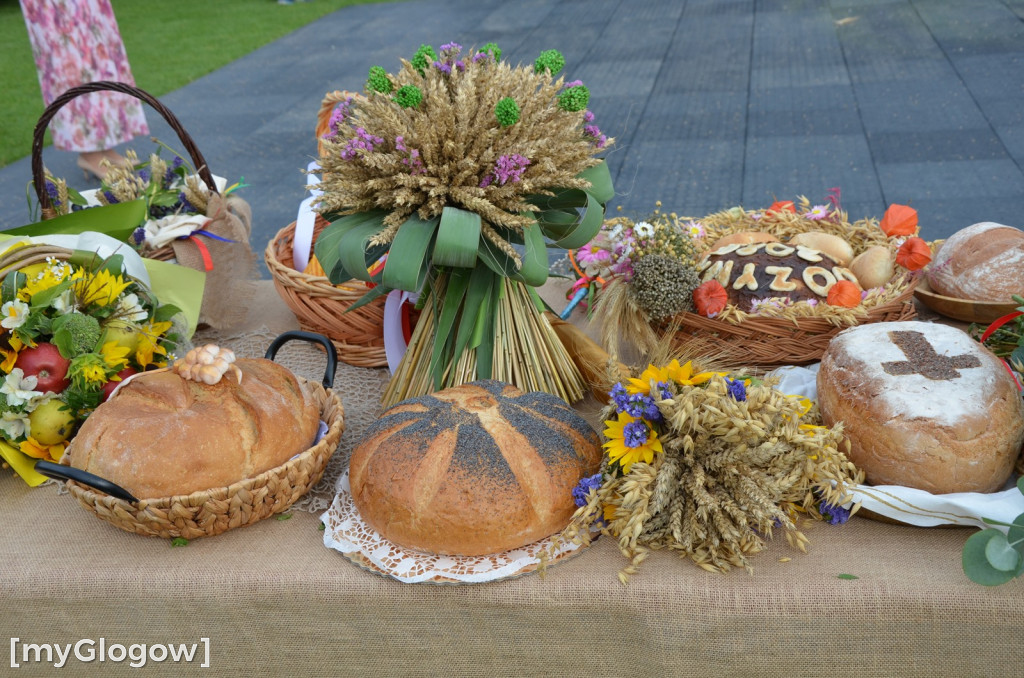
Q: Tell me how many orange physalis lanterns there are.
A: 5